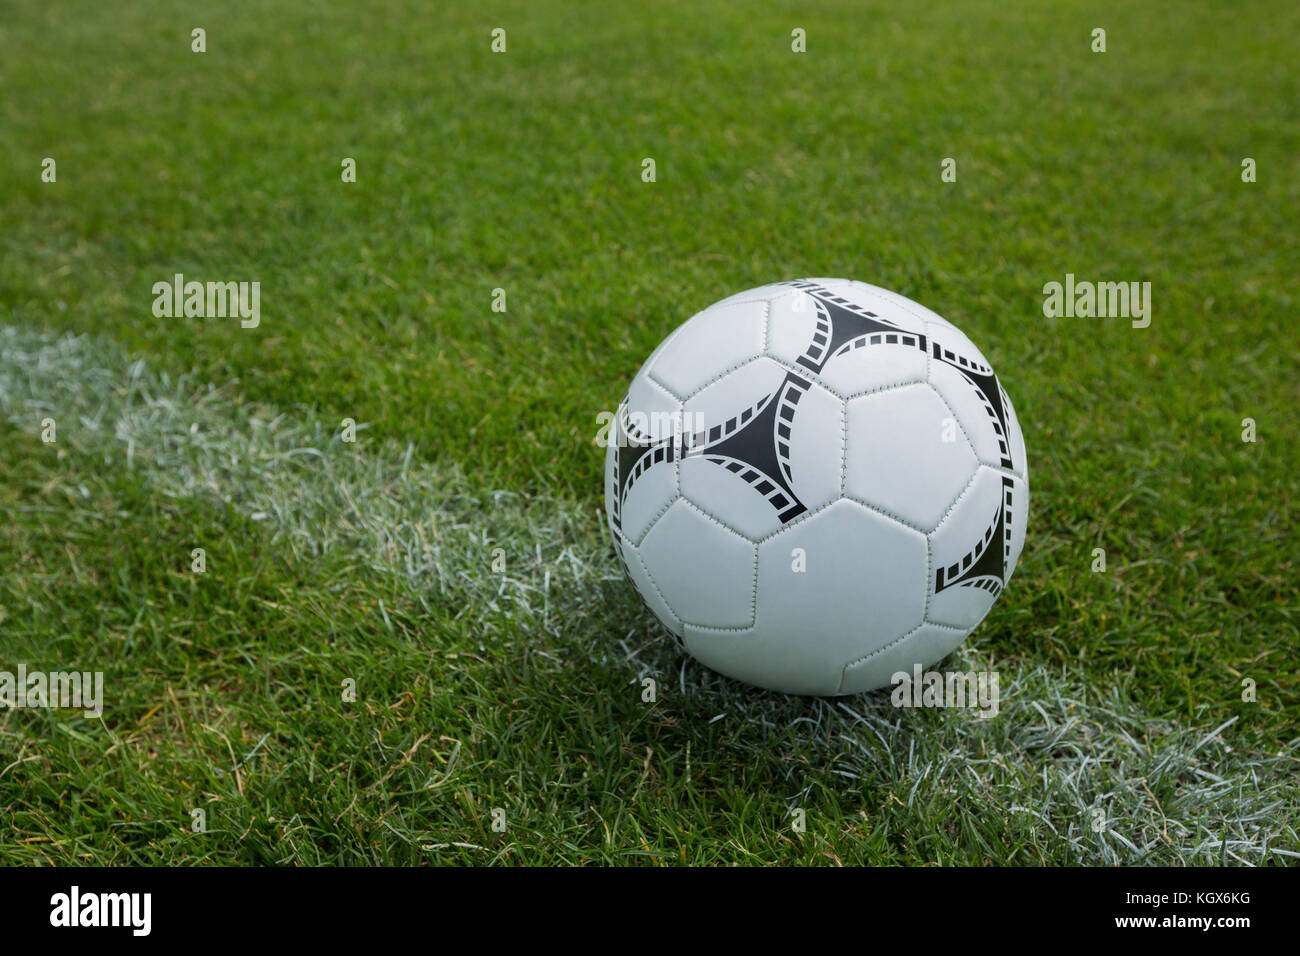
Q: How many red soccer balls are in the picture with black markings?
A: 0